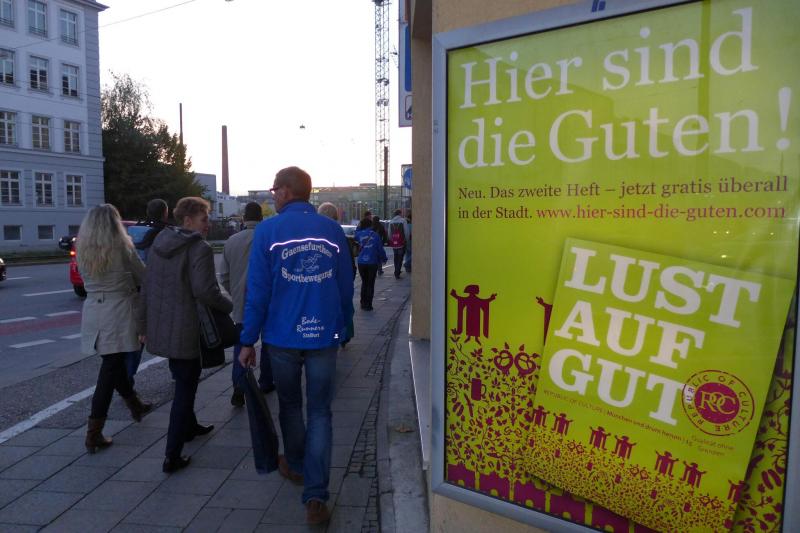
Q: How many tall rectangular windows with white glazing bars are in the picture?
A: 12